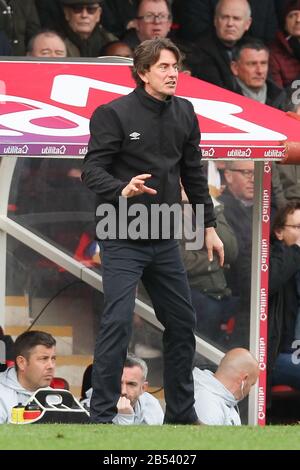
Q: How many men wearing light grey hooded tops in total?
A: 3